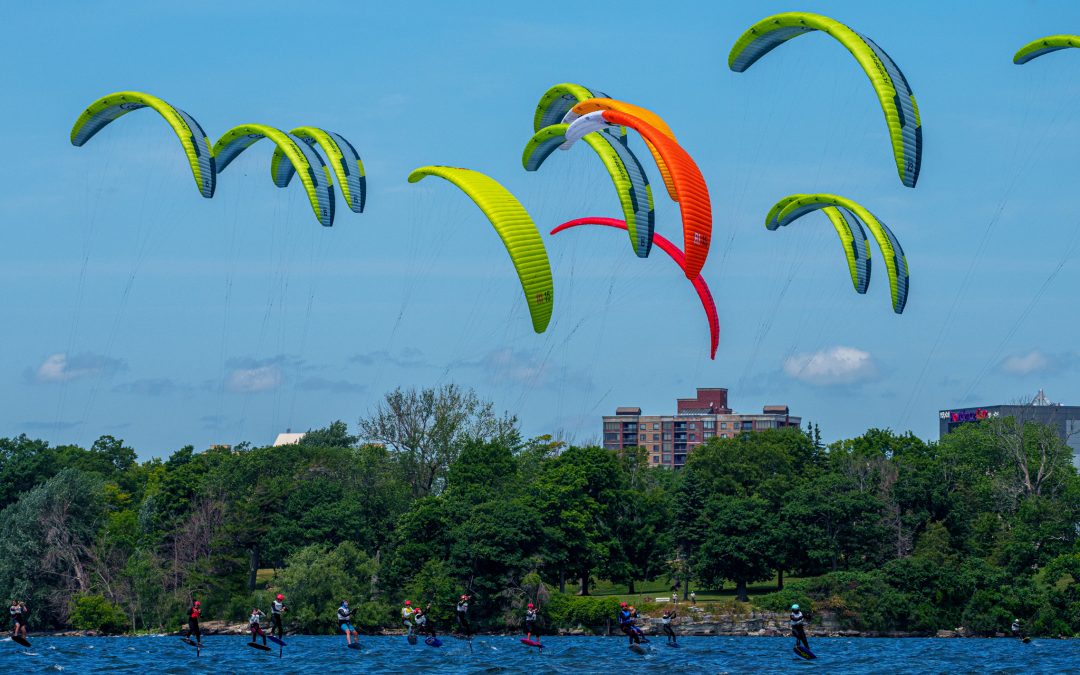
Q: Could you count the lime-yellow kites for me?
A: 10